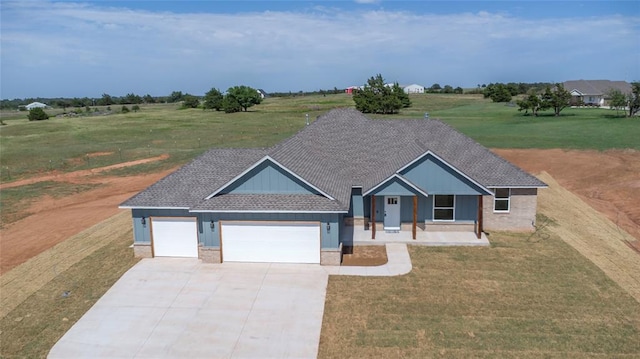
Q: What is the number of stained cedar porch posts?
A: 3